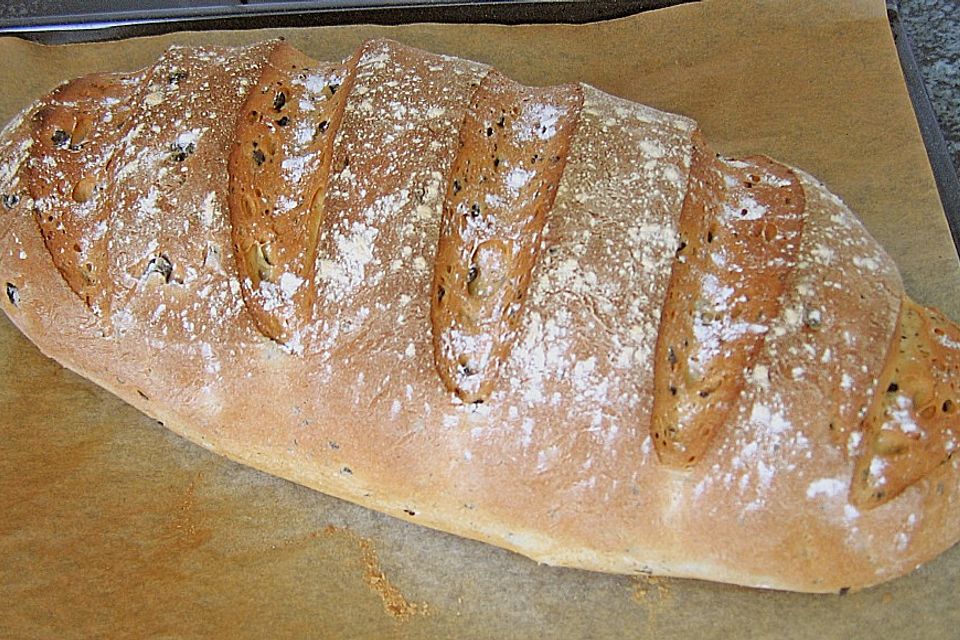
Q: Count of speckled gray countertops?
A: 1